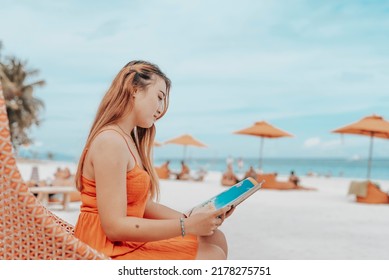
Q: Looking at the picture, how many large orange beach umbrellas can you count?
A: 3